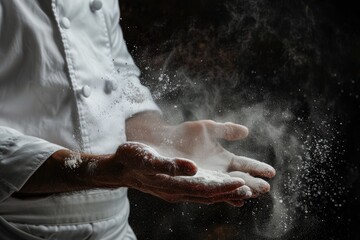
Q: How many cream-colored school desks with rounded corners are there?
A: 0